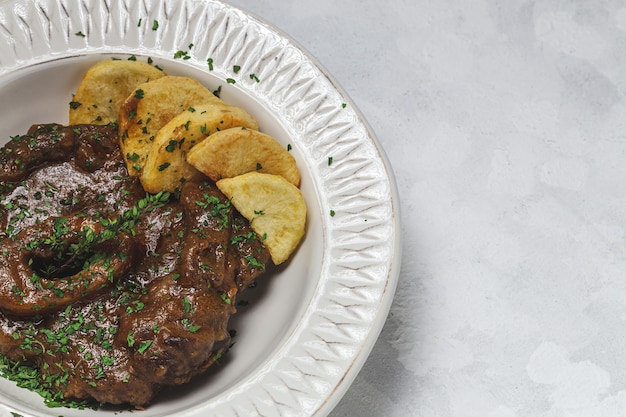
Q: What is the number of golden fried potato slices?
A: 5